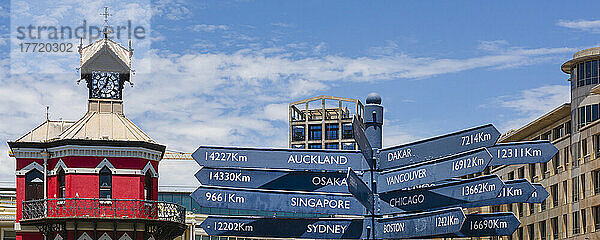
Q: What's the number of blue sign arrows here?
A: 14